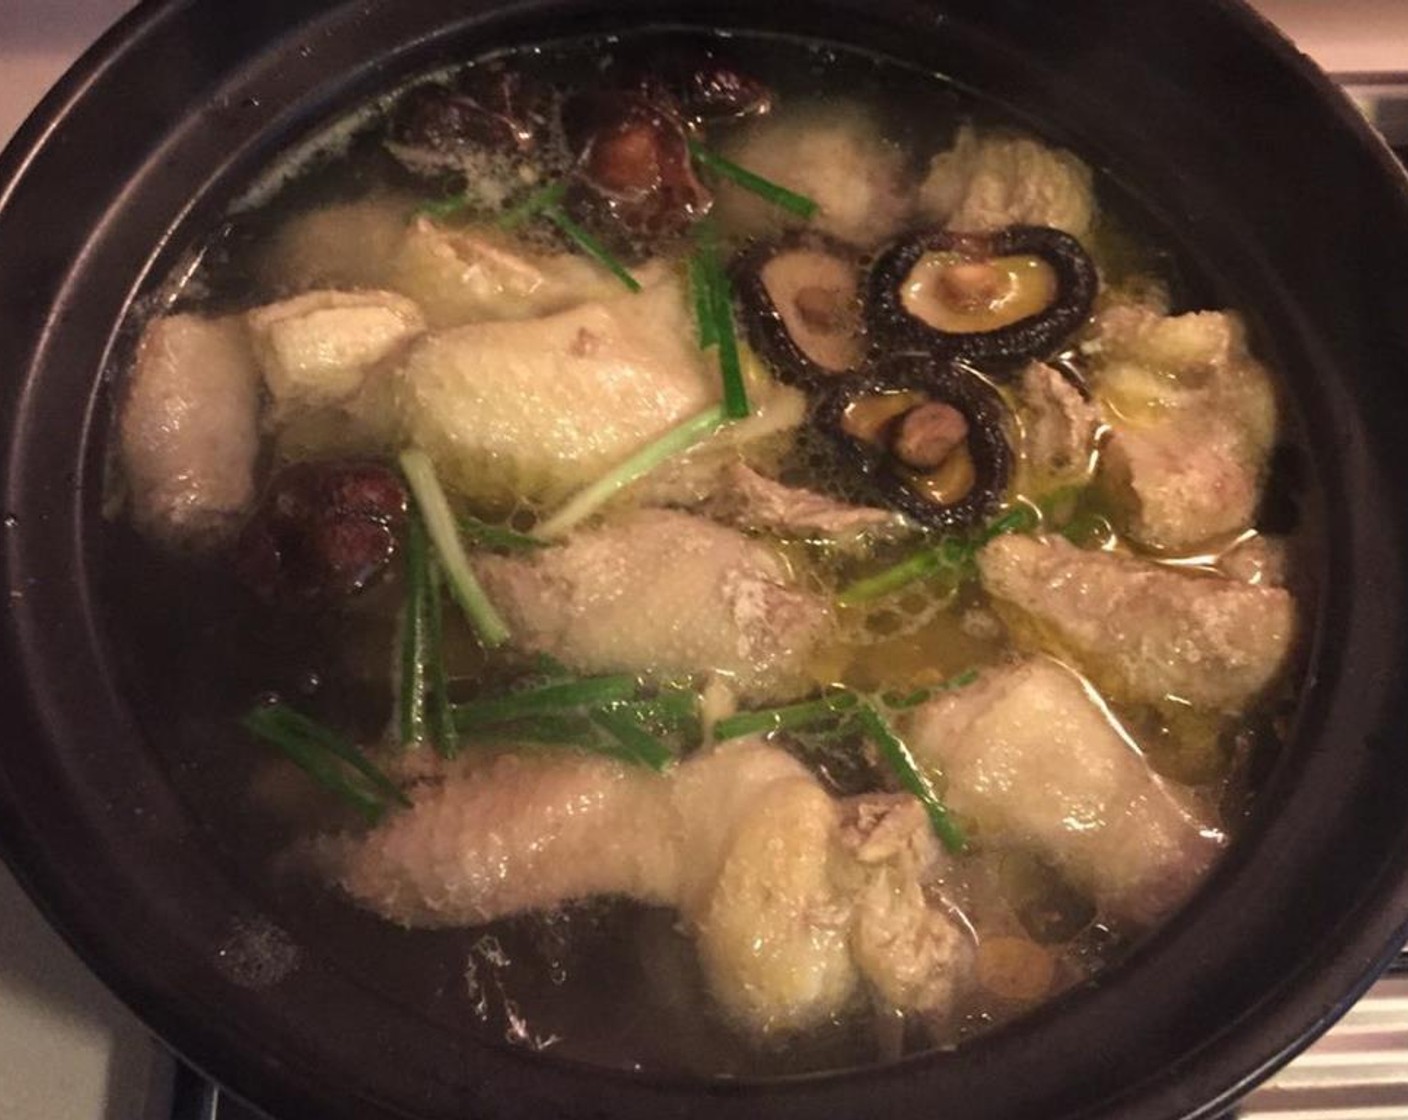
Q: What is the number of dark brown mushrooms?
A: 3